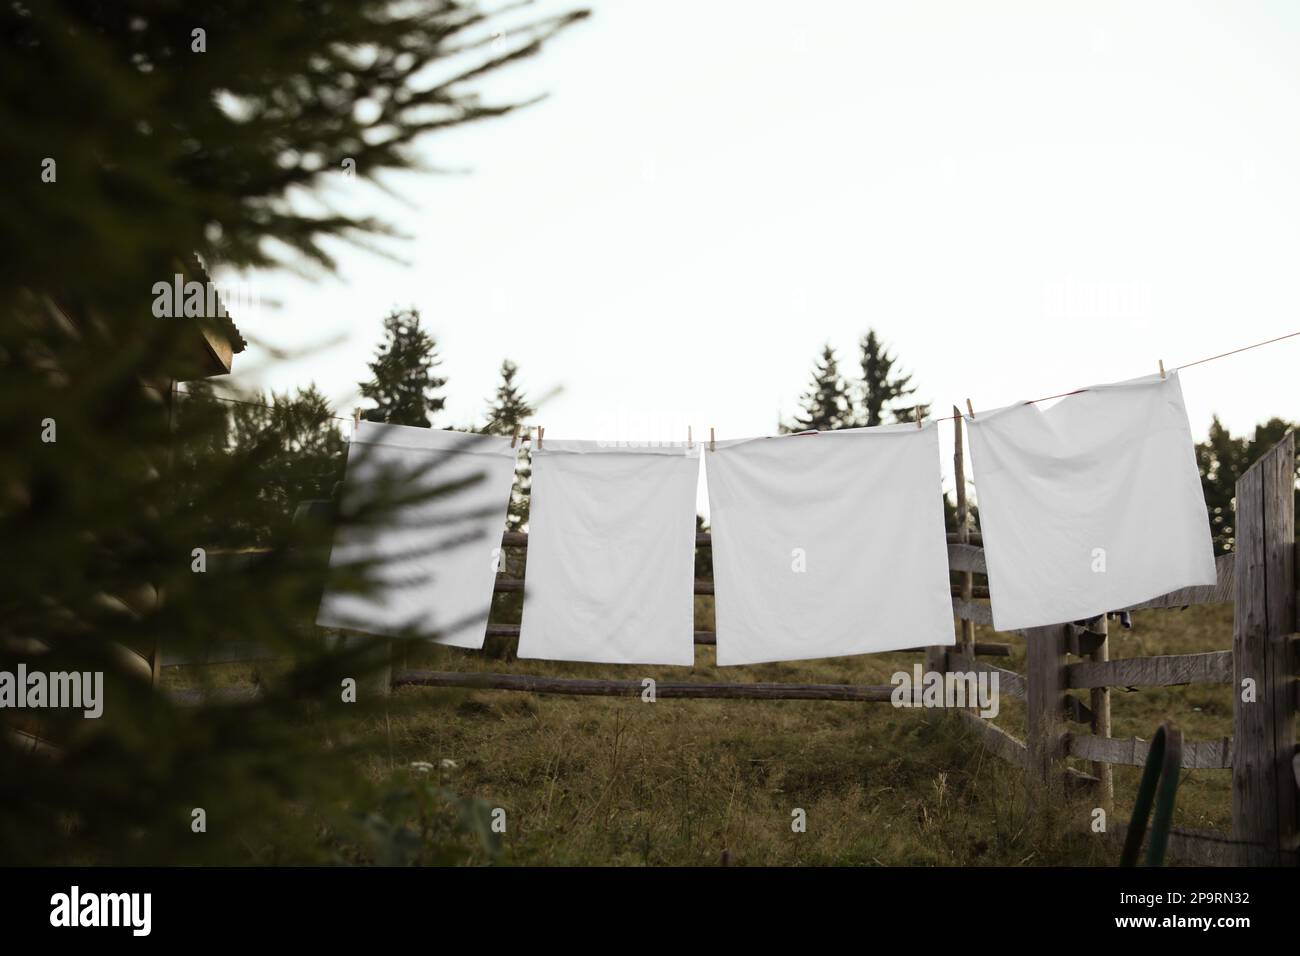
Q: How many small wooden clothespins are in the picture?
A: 8